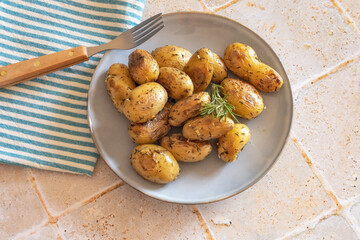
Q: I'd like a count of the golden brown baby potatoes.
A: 15